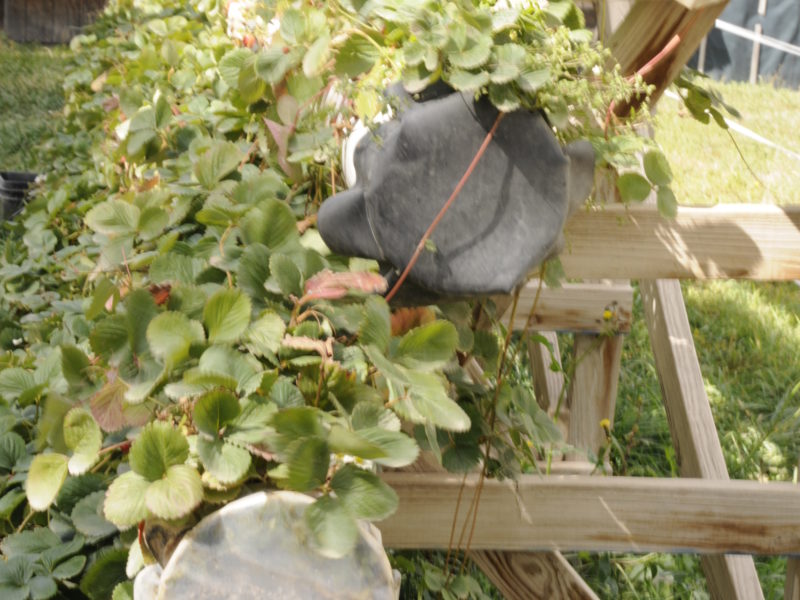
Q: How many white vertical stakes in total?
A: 2